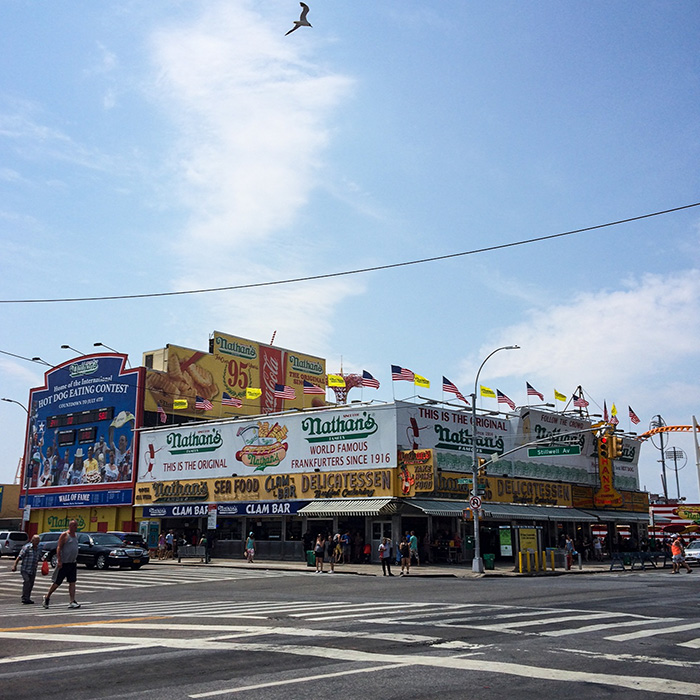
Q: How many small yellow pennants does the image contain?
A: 7